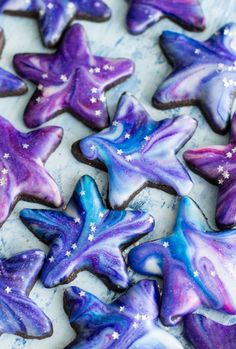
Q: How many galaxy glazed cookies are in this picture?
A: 13